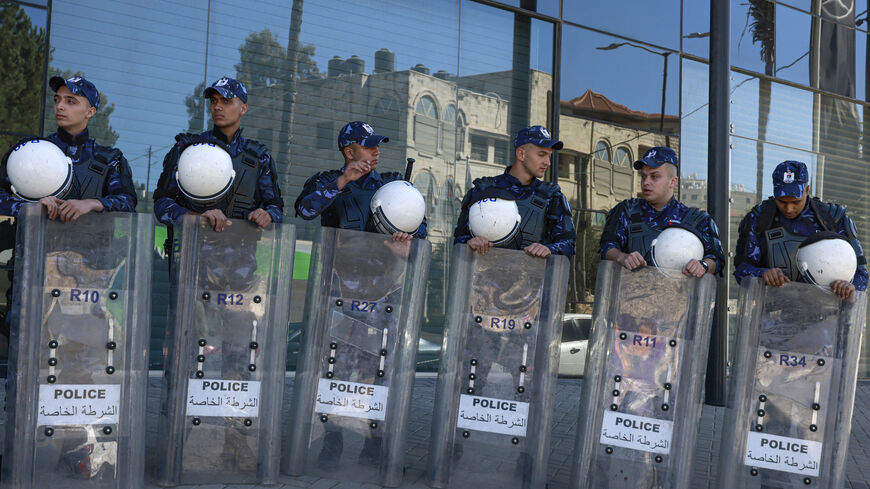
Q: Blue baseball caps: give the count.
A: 6